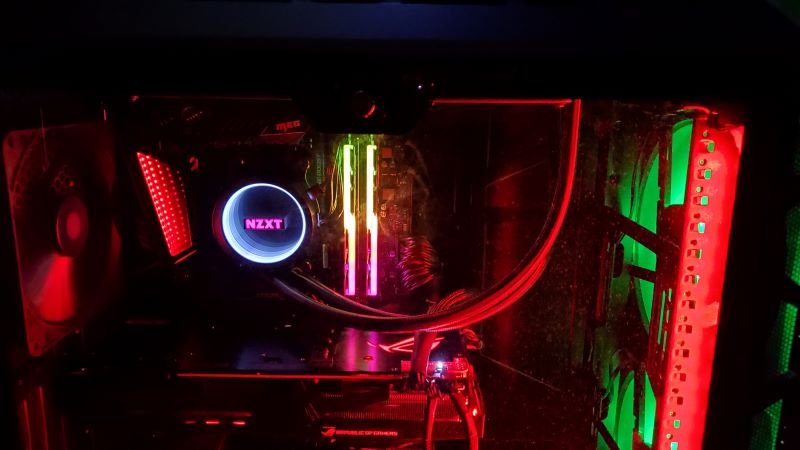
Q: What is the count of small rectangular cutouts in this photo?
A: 13